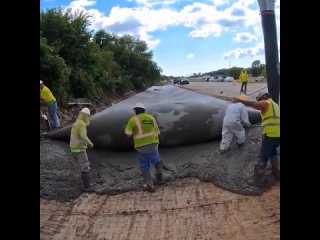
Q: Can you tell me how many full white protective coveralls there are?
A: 1